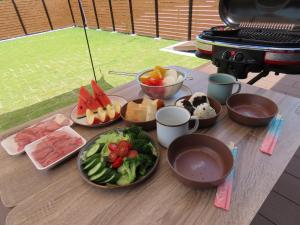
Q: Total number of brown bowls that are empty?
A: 2